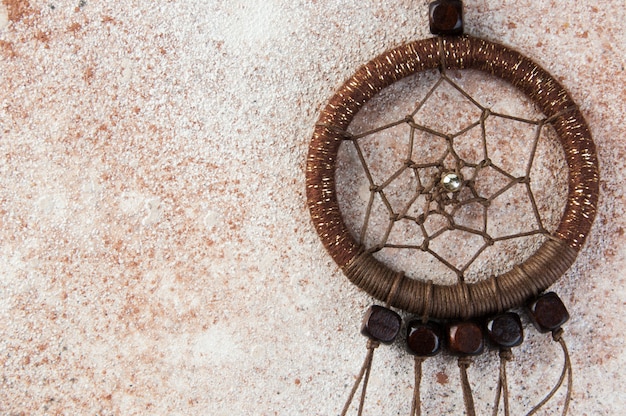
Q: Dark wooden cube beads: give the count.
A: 6